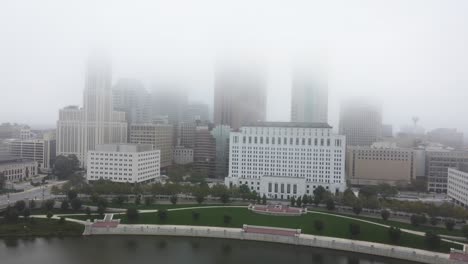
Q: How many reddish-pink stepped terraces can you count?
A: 4